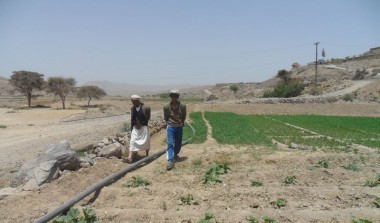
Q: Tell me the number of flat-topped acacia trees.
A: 3